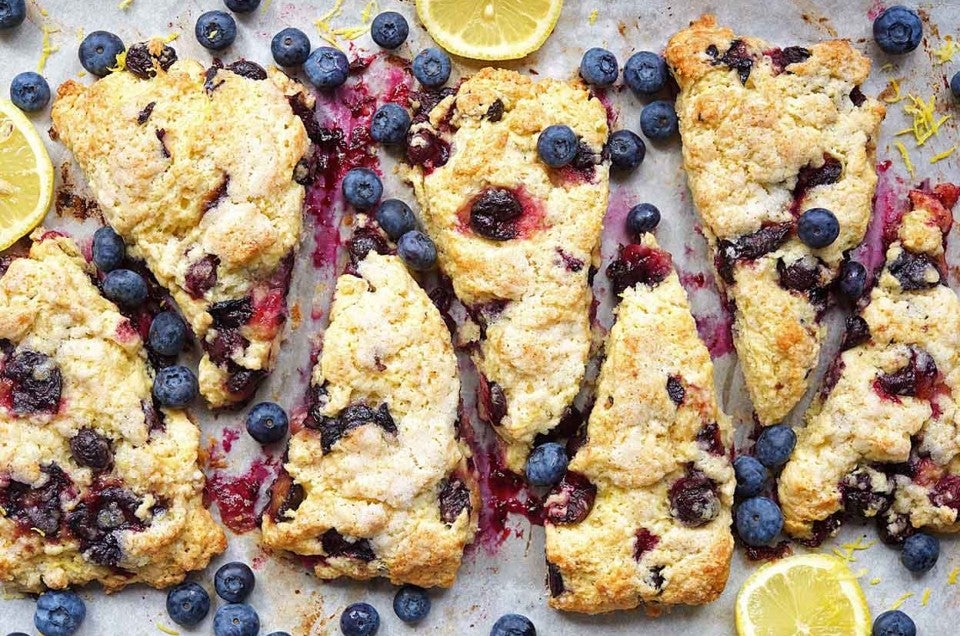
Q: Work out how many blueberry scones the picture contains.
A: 7